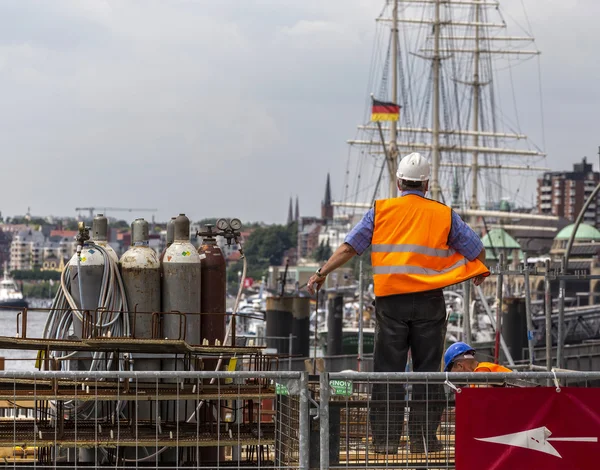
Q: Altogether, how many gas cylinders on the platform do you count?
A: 6